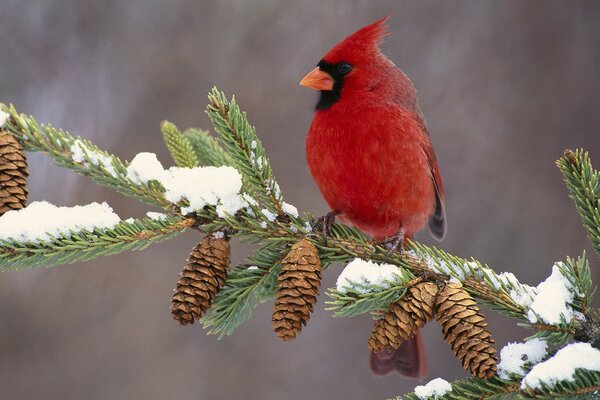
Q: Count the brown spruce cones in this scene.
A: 5